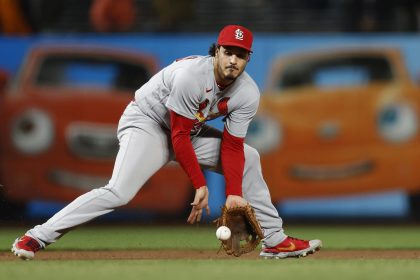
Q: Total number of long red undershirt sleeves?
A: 2